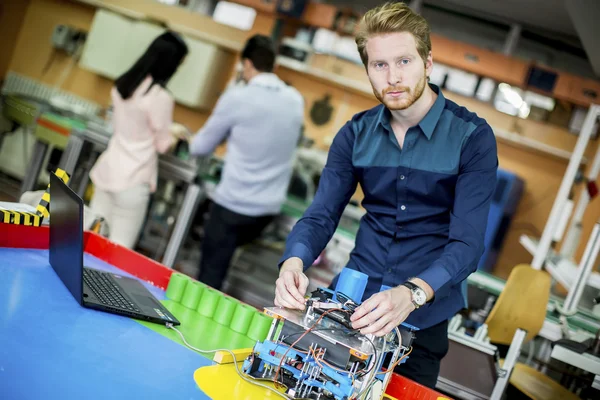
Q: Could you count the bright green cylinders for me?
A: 6